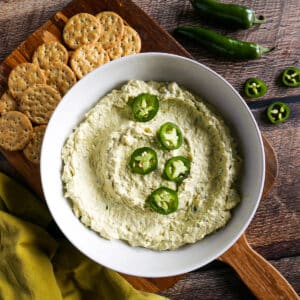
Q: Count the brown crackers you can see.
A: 11